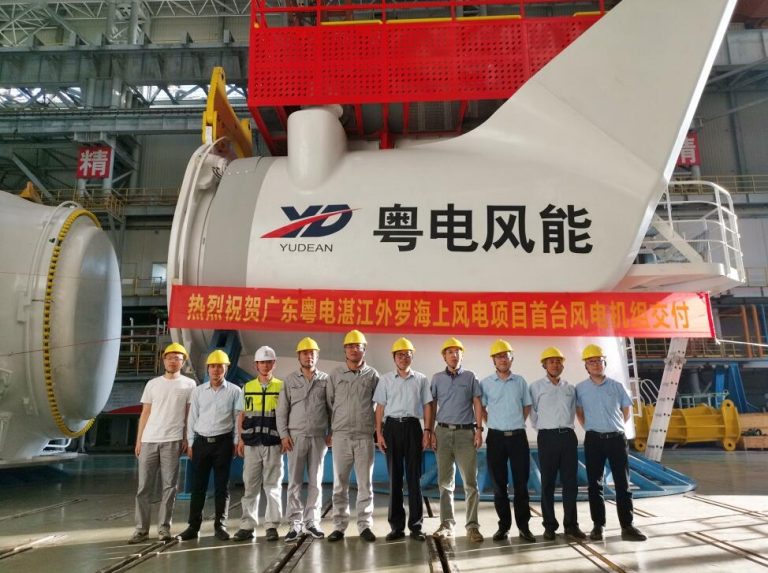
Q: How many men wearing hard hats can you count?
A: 10